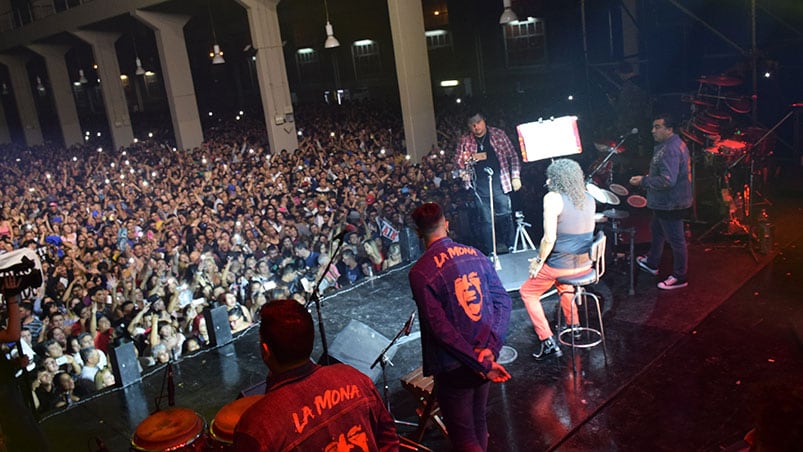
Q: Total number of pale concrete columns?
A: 7